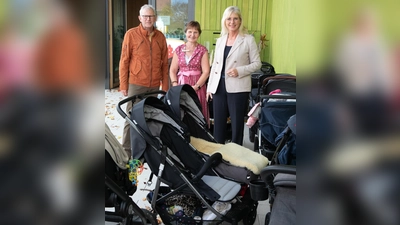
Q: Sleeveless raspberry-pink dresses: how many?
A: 1